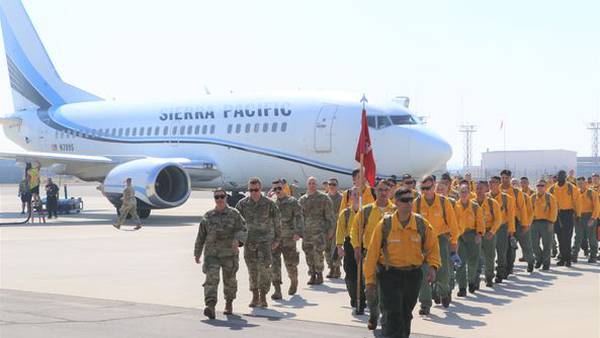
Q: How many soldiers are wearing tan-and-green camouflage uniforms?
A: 6